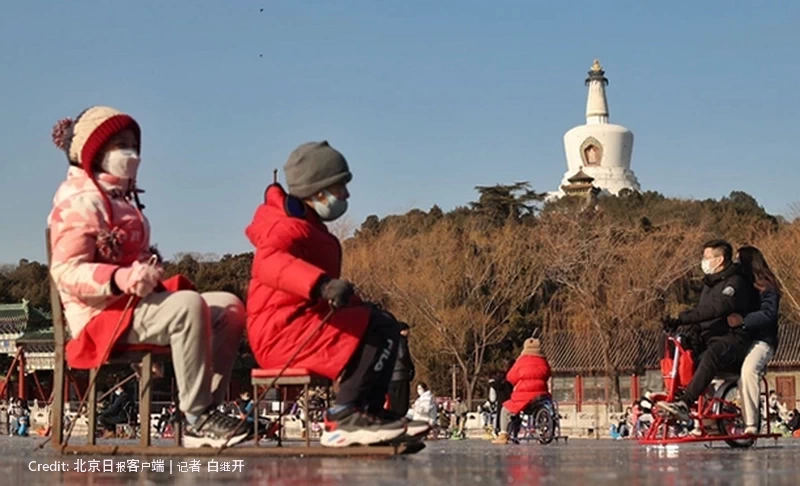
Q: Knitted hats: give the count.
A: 3